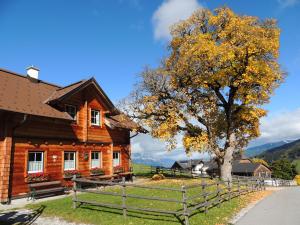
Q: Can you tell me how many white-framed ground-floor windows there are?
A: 4